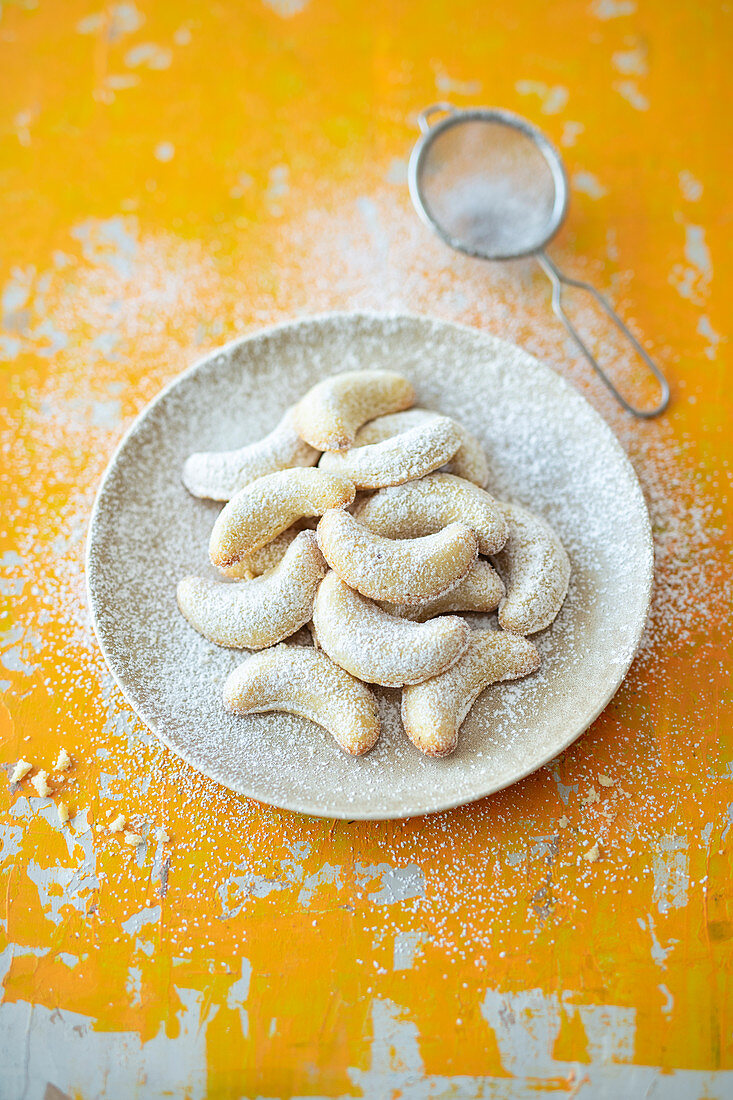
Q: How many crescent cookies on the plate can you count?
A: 14